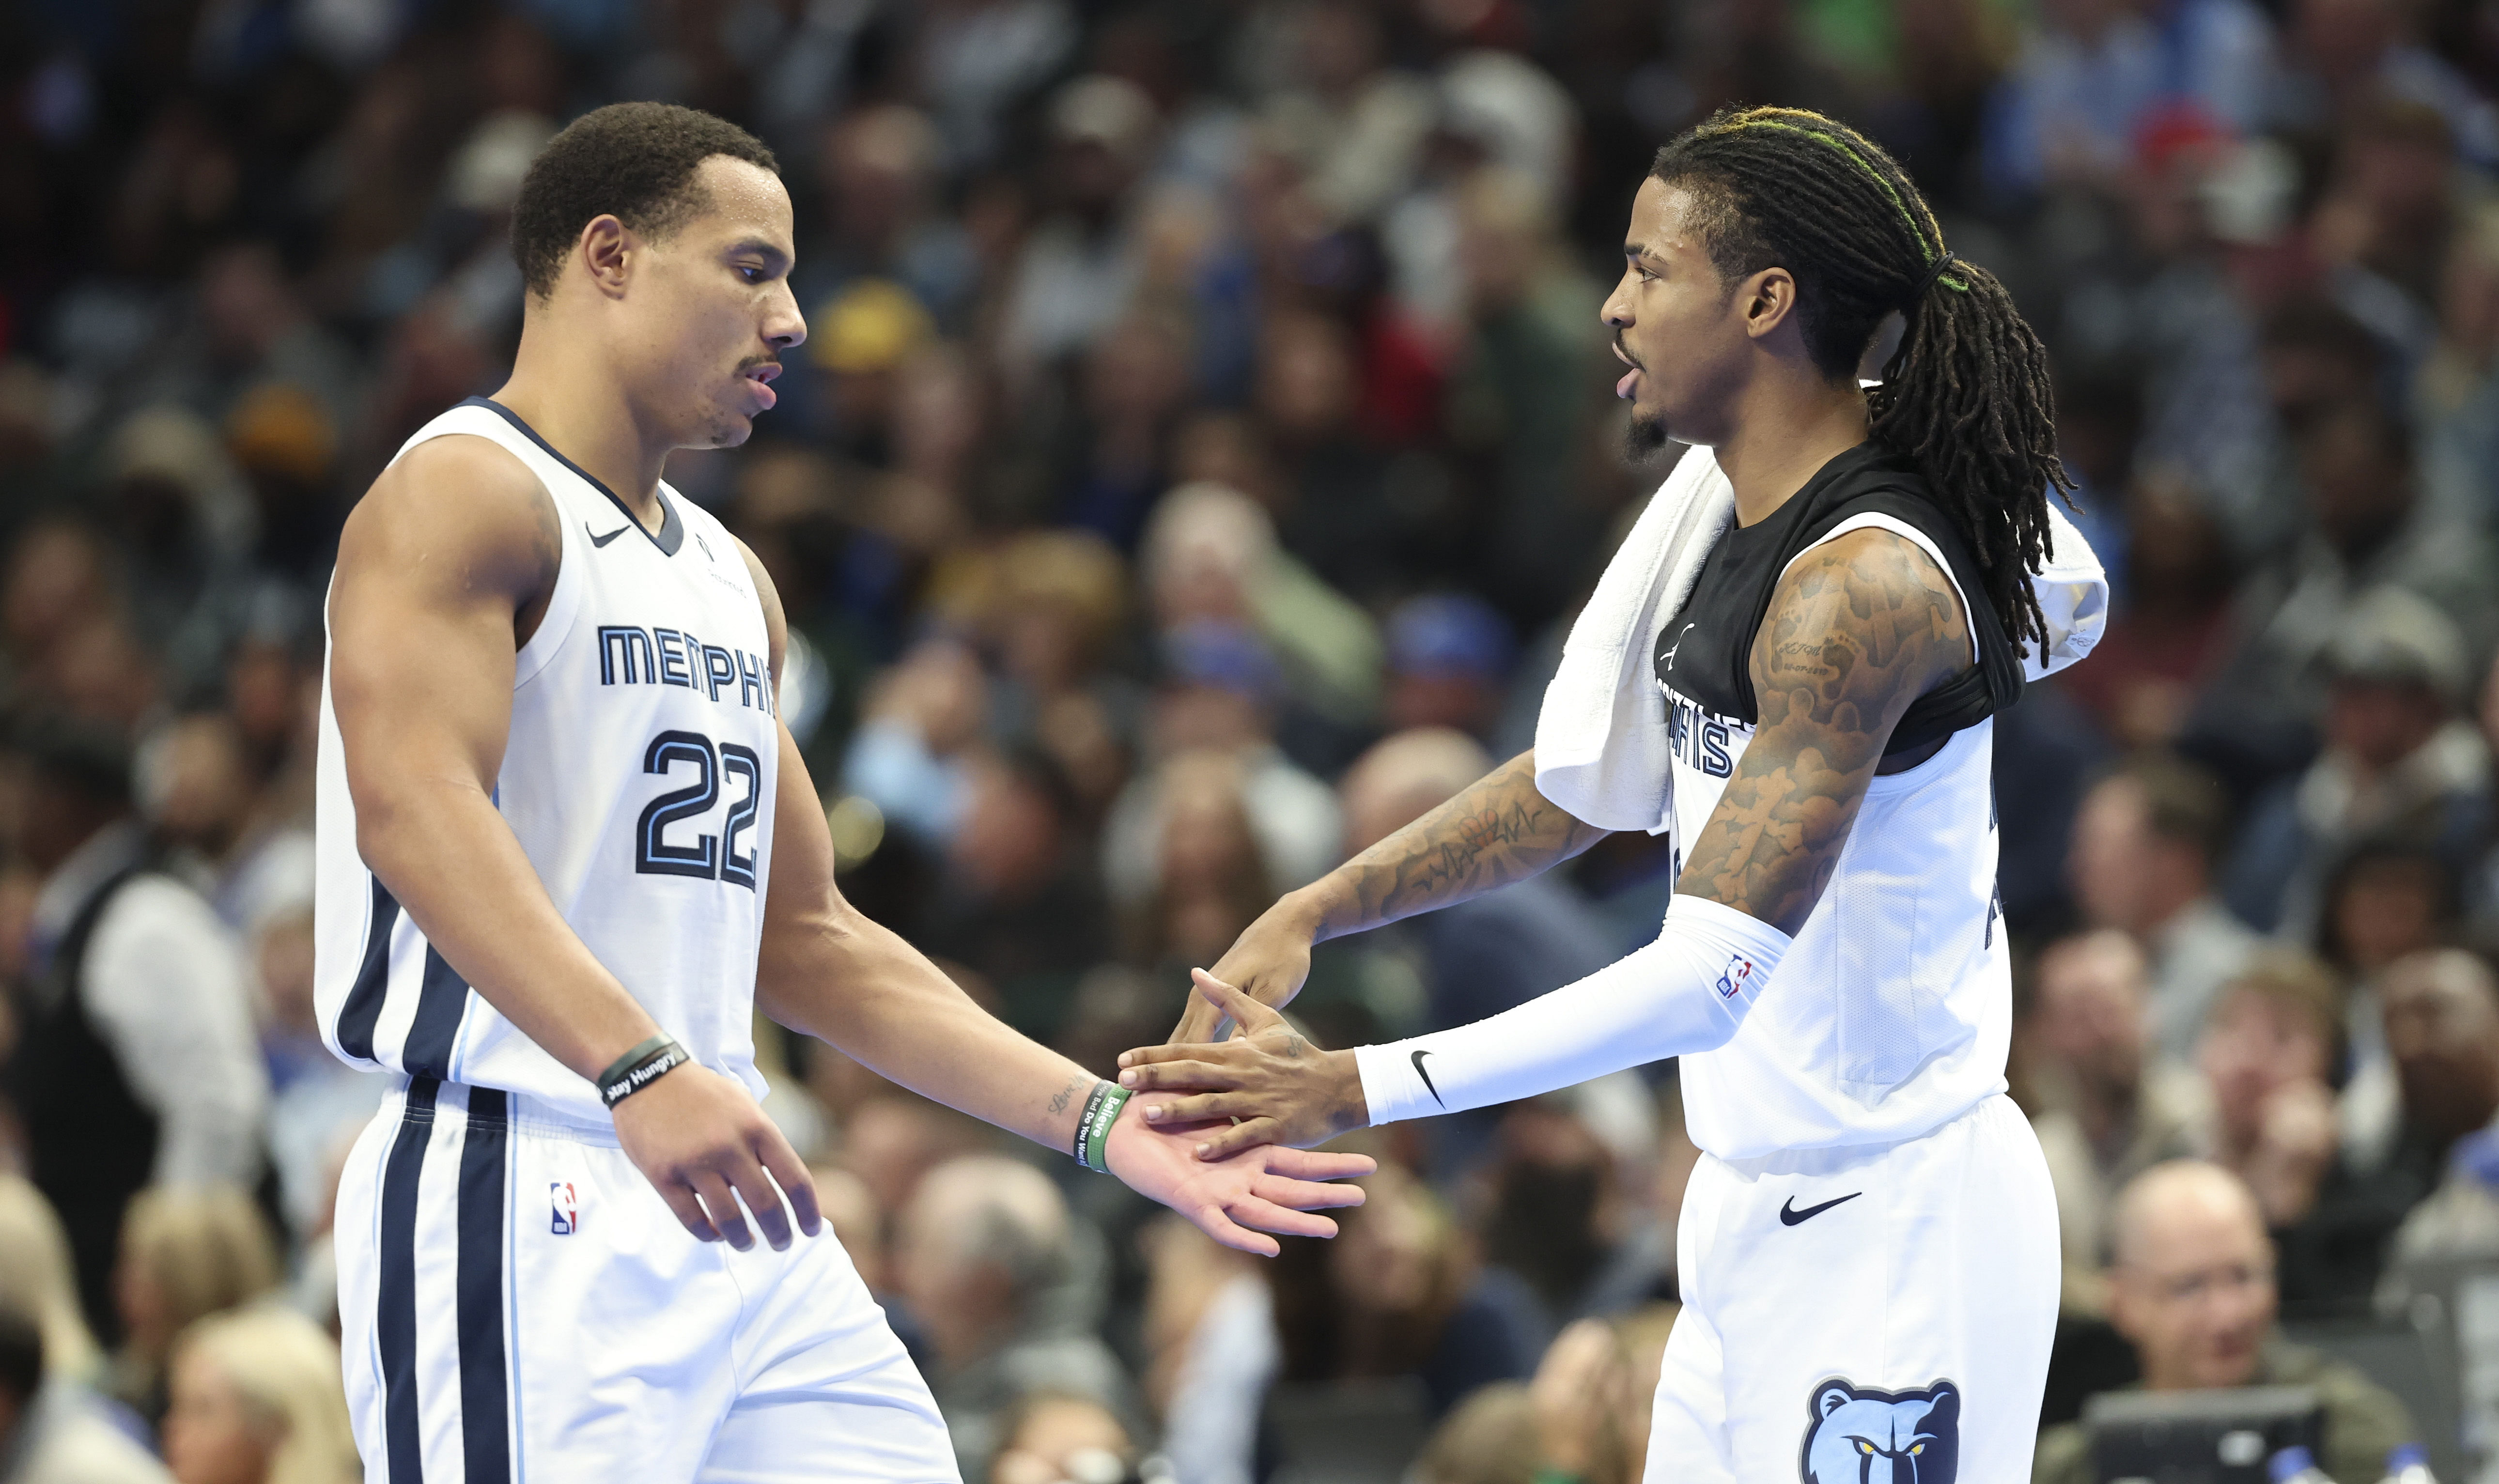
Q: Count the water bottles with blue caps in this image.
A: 2